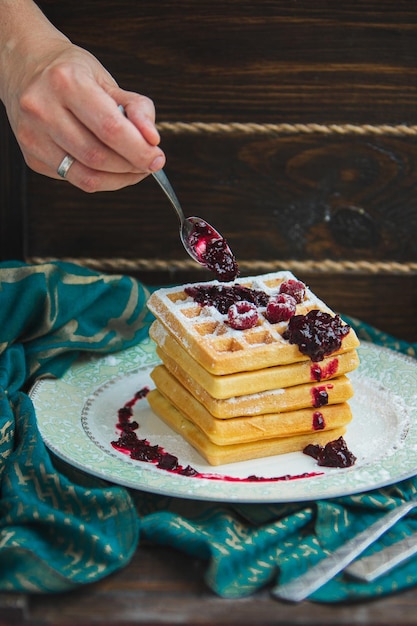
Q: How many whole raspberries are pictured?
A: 3